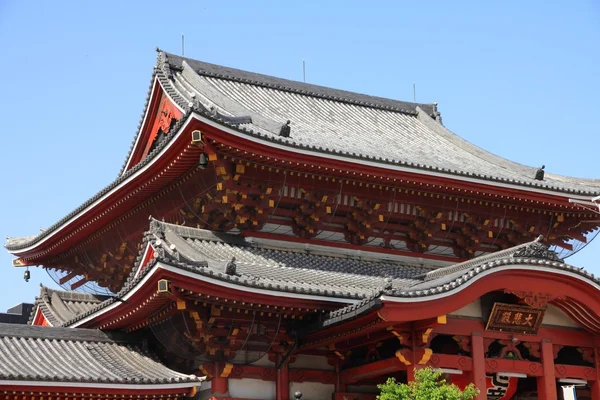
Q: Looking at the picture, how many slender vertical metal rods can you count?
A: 3